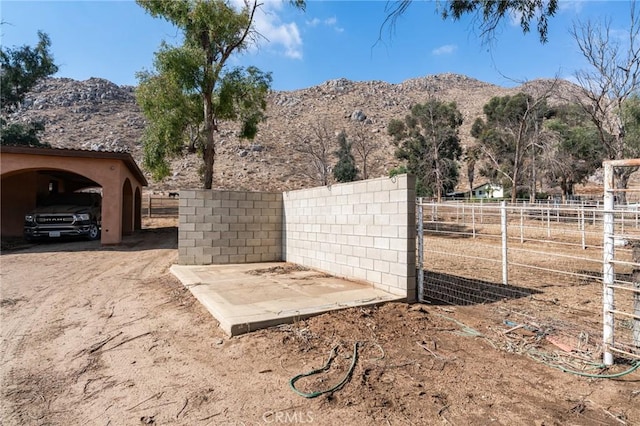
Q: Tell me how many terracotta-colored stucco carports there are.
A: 1